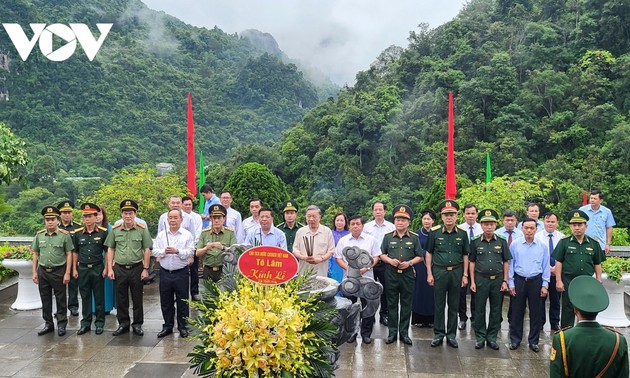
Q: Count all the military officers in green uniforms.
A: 11